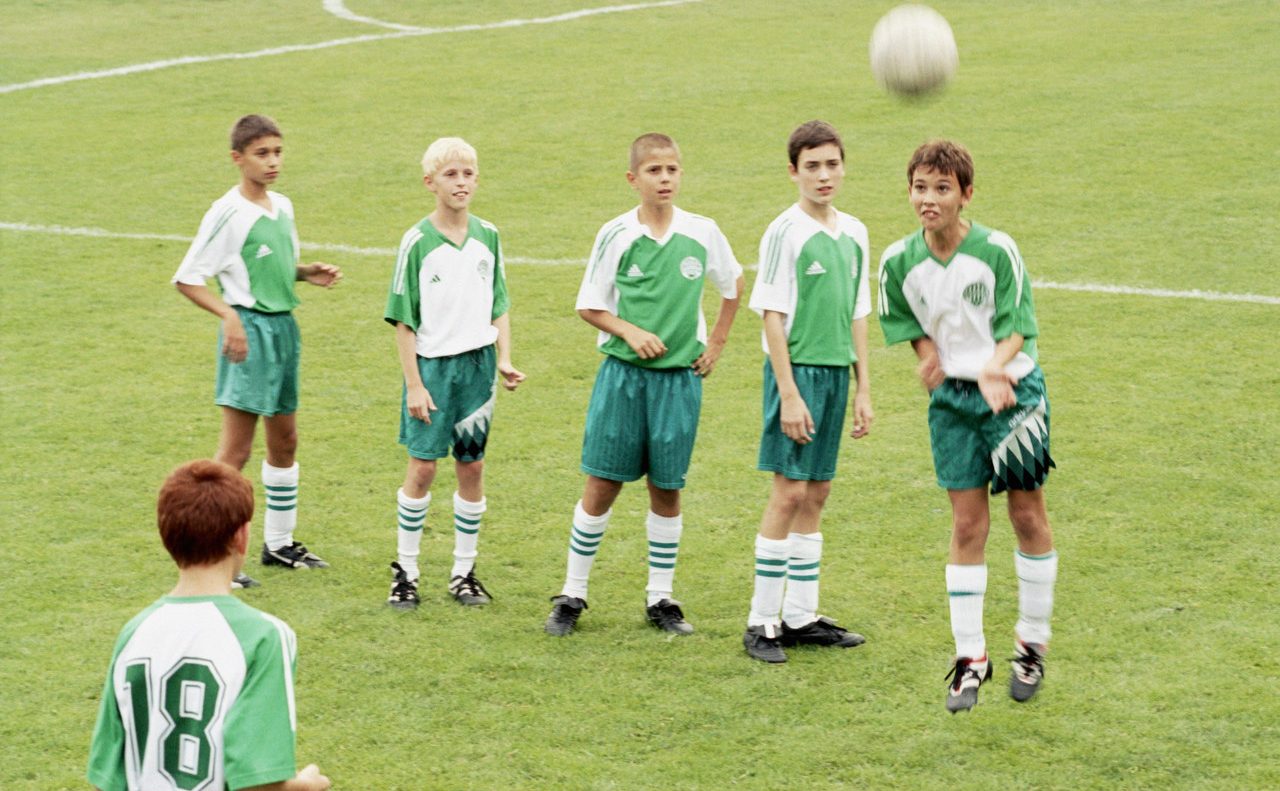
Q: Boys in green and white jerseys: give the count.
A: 6